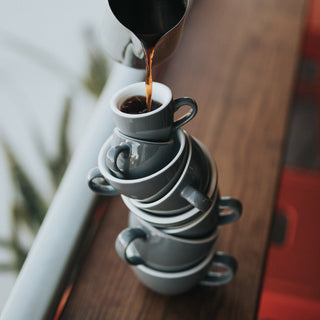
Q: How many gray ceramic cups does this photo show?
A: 7